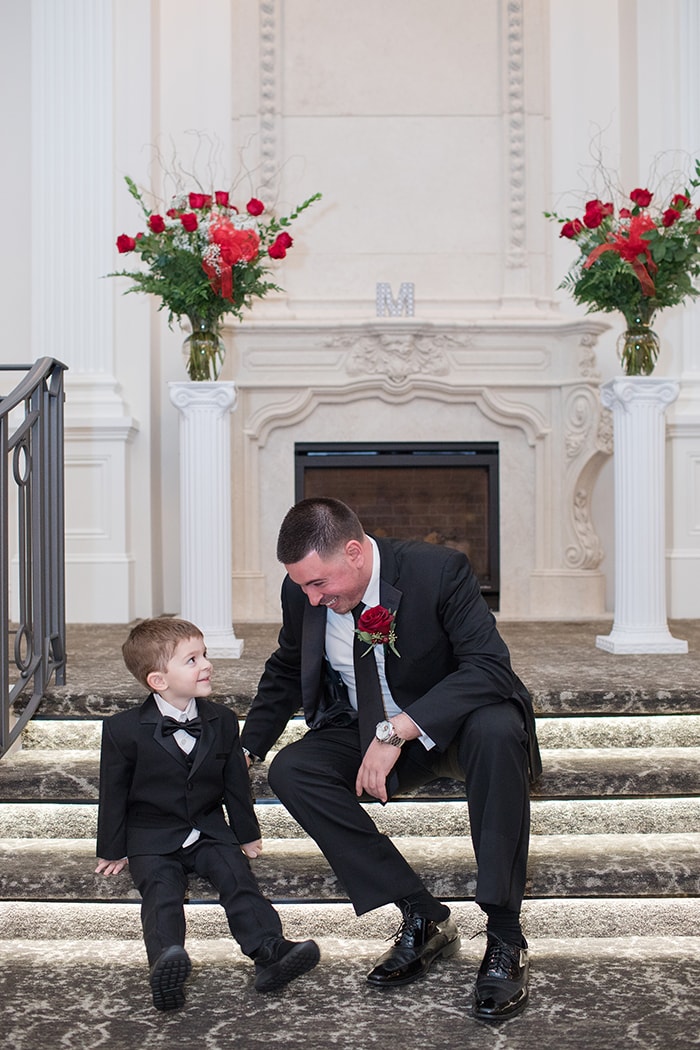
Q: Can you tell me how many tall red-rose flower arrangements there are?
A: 2